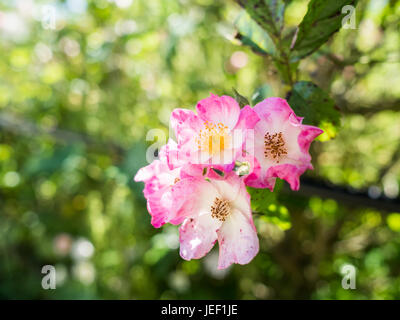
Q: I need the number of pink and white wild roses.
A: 4